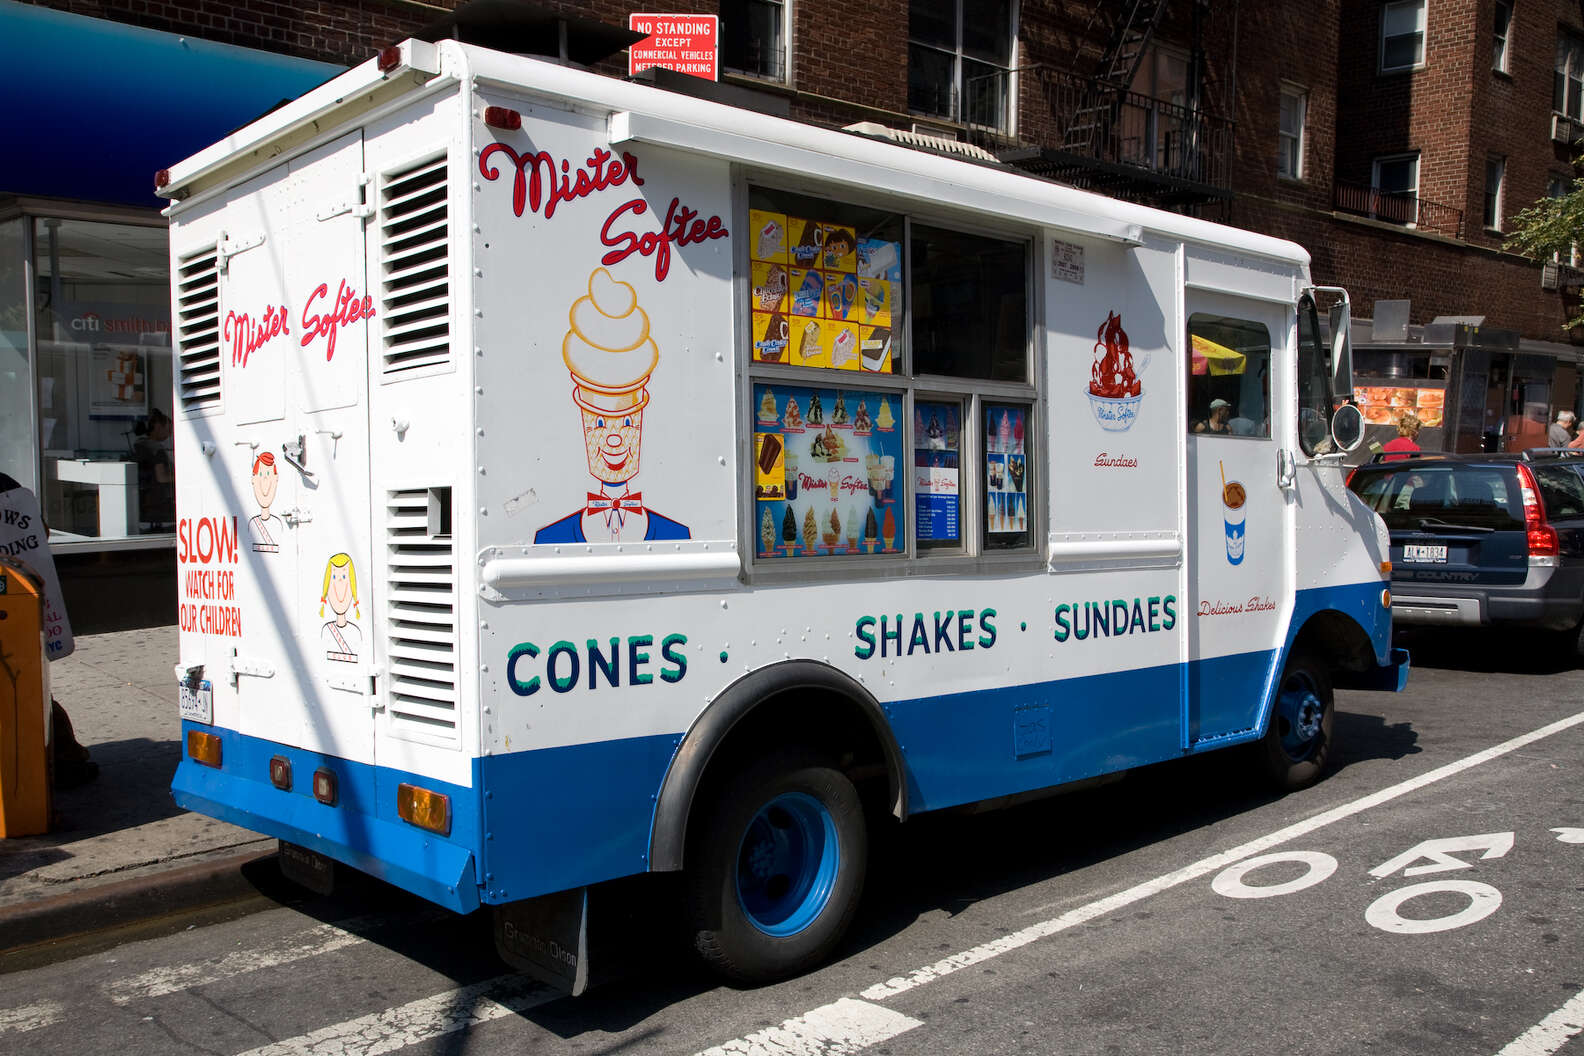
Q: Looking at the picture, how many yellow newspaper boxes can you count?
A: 1